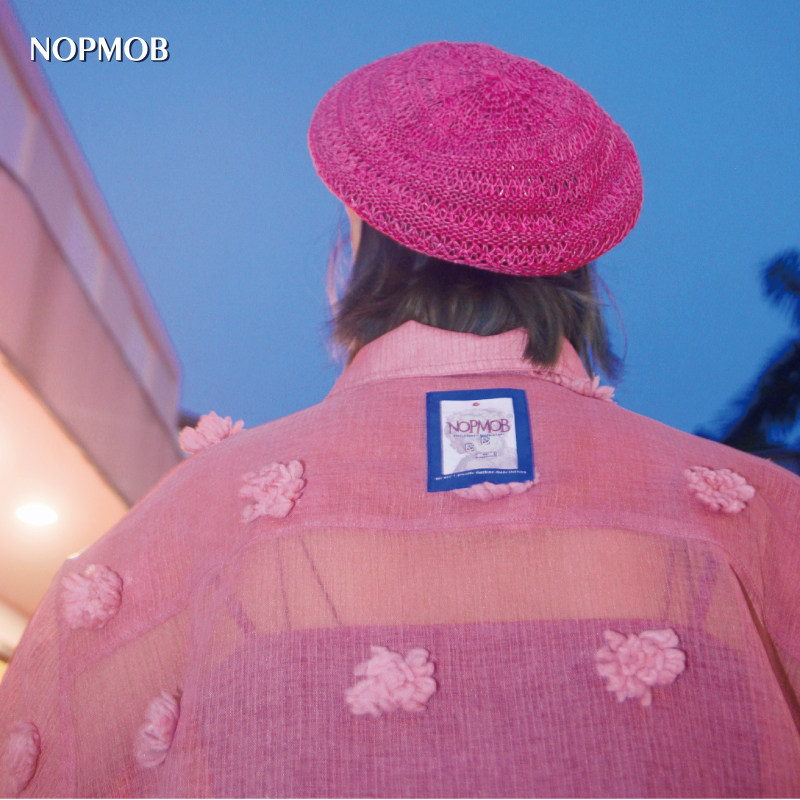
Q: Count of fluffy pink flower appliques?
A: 10